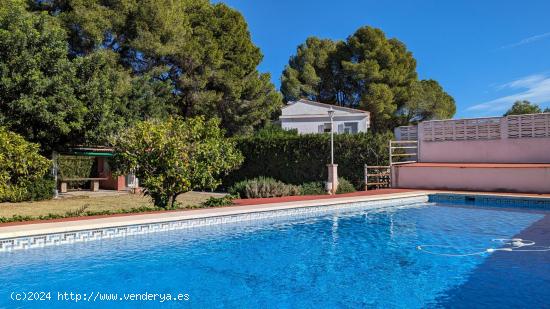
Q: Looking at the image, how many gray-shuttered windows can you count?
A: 2